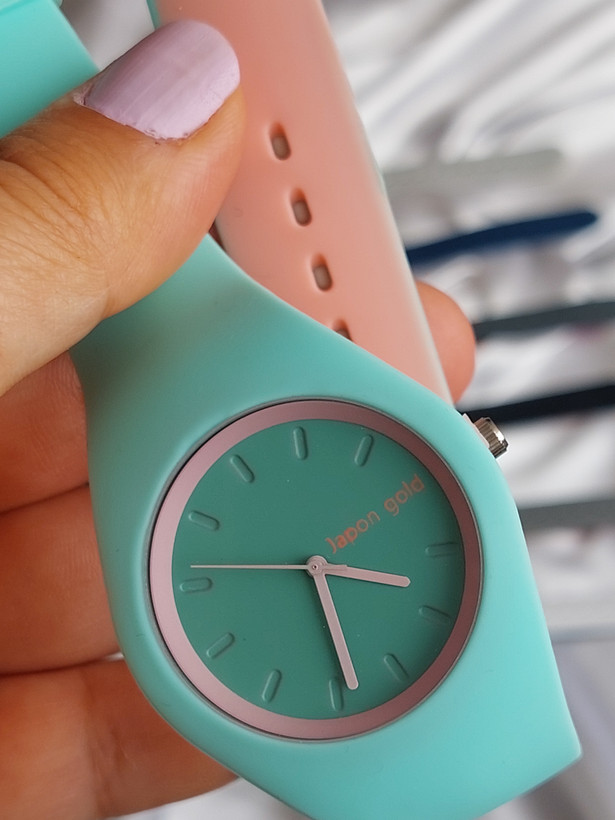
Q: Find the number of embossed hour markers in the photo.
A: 11